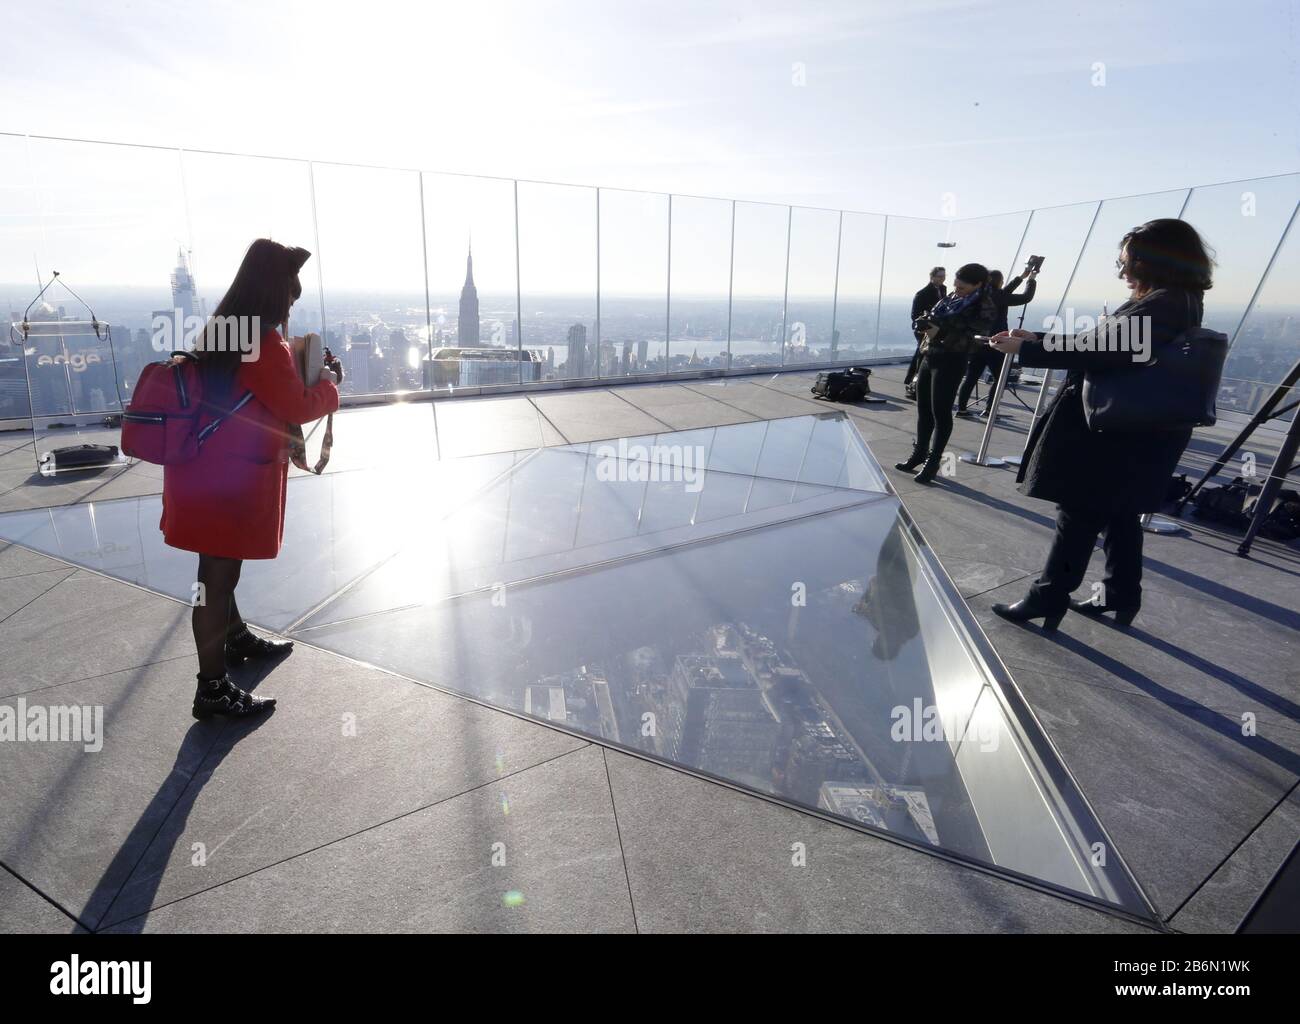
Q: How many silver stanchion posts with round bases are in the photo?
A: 3